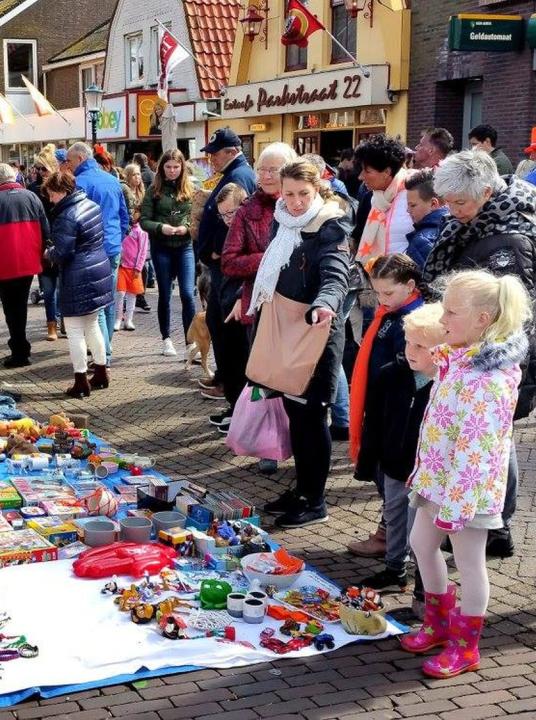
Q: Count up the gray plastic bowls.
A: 3